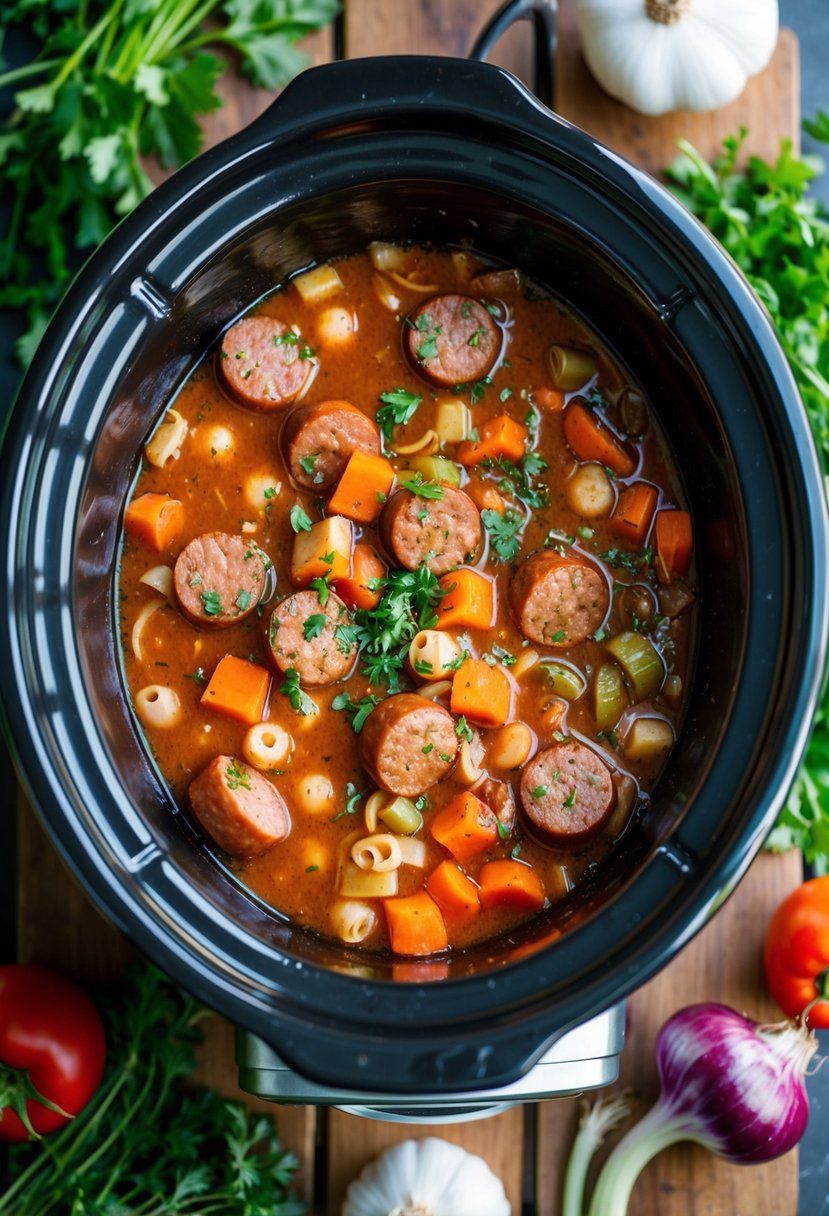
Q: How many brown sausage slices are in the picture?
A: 10